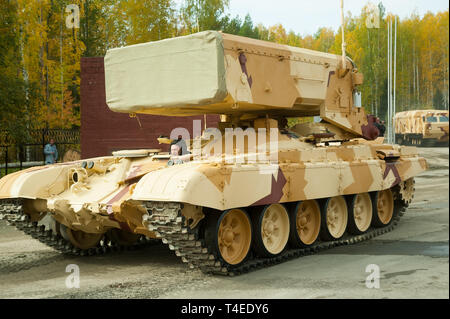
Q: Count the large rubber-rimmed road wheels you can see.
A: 6